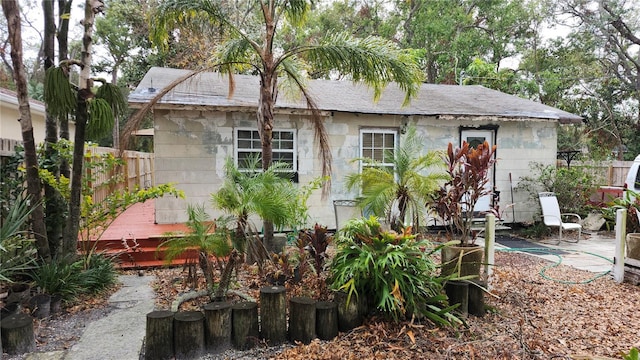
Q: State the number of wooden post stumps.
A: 11